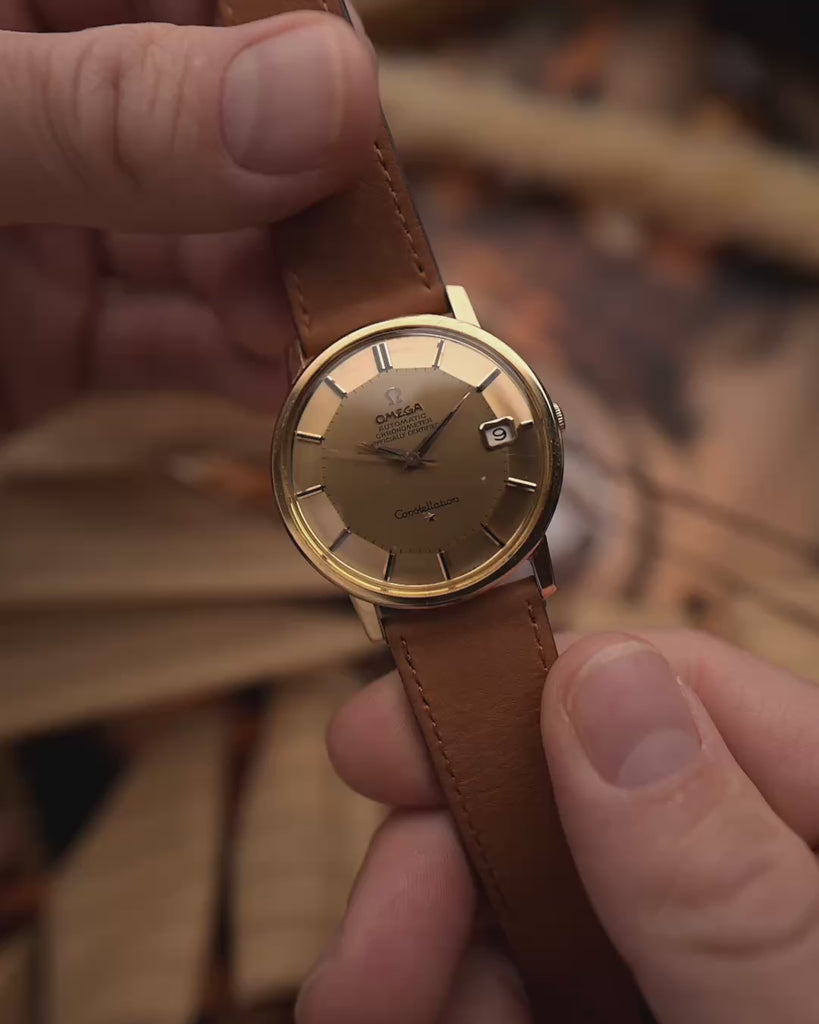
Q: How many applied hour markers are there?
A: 12